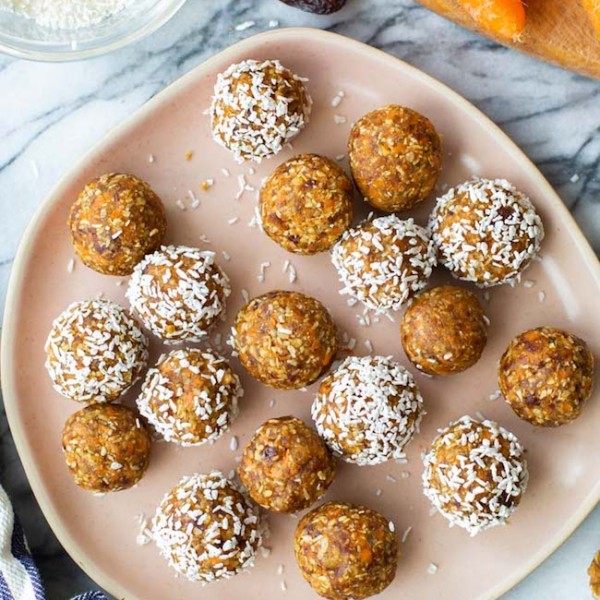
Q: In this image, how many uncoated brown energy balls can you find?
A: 9